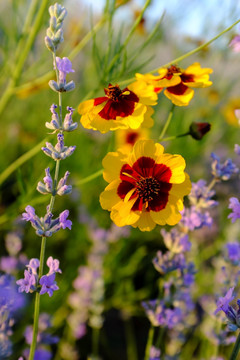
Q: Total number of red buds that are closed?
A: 1